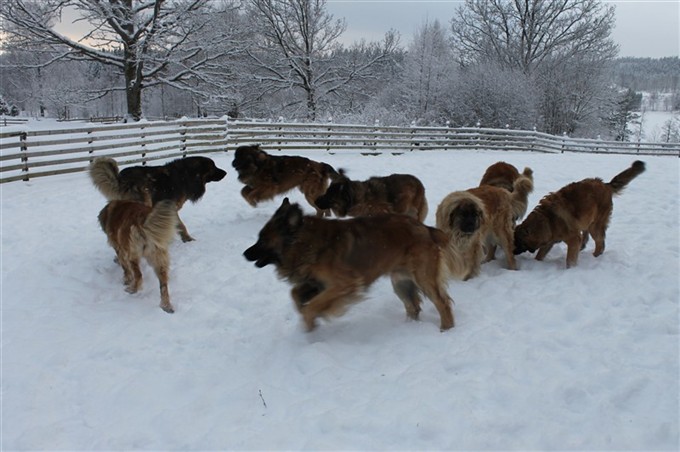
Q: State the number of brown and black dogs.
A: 8